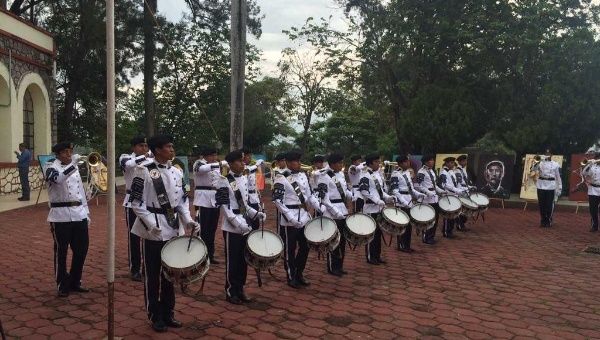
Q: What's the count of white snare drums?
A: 9